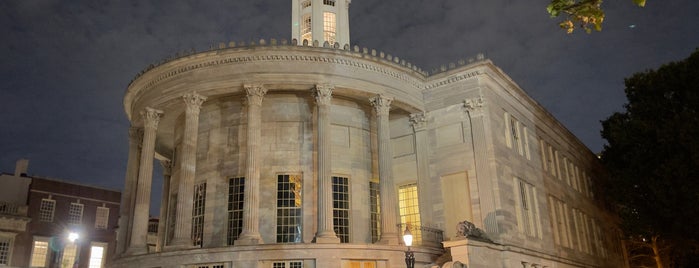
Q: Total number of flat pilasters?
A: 2